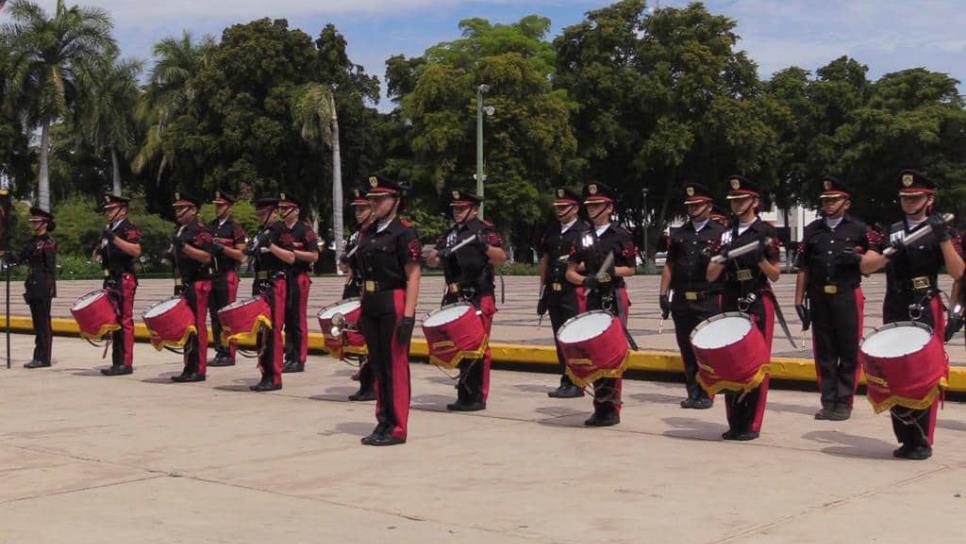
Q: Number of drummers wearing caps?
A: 8